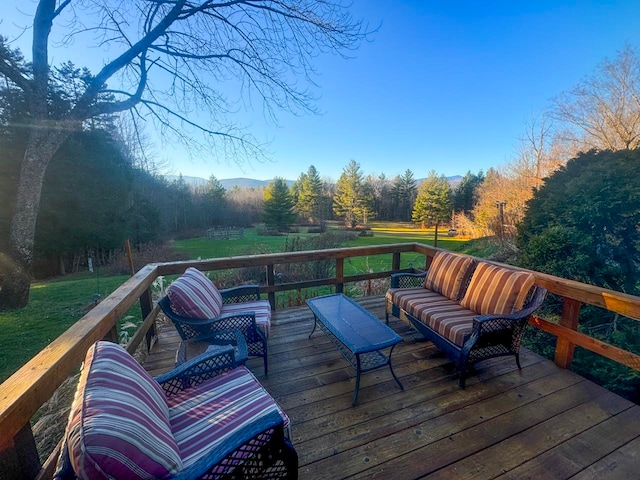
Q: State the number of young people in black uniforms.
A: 0